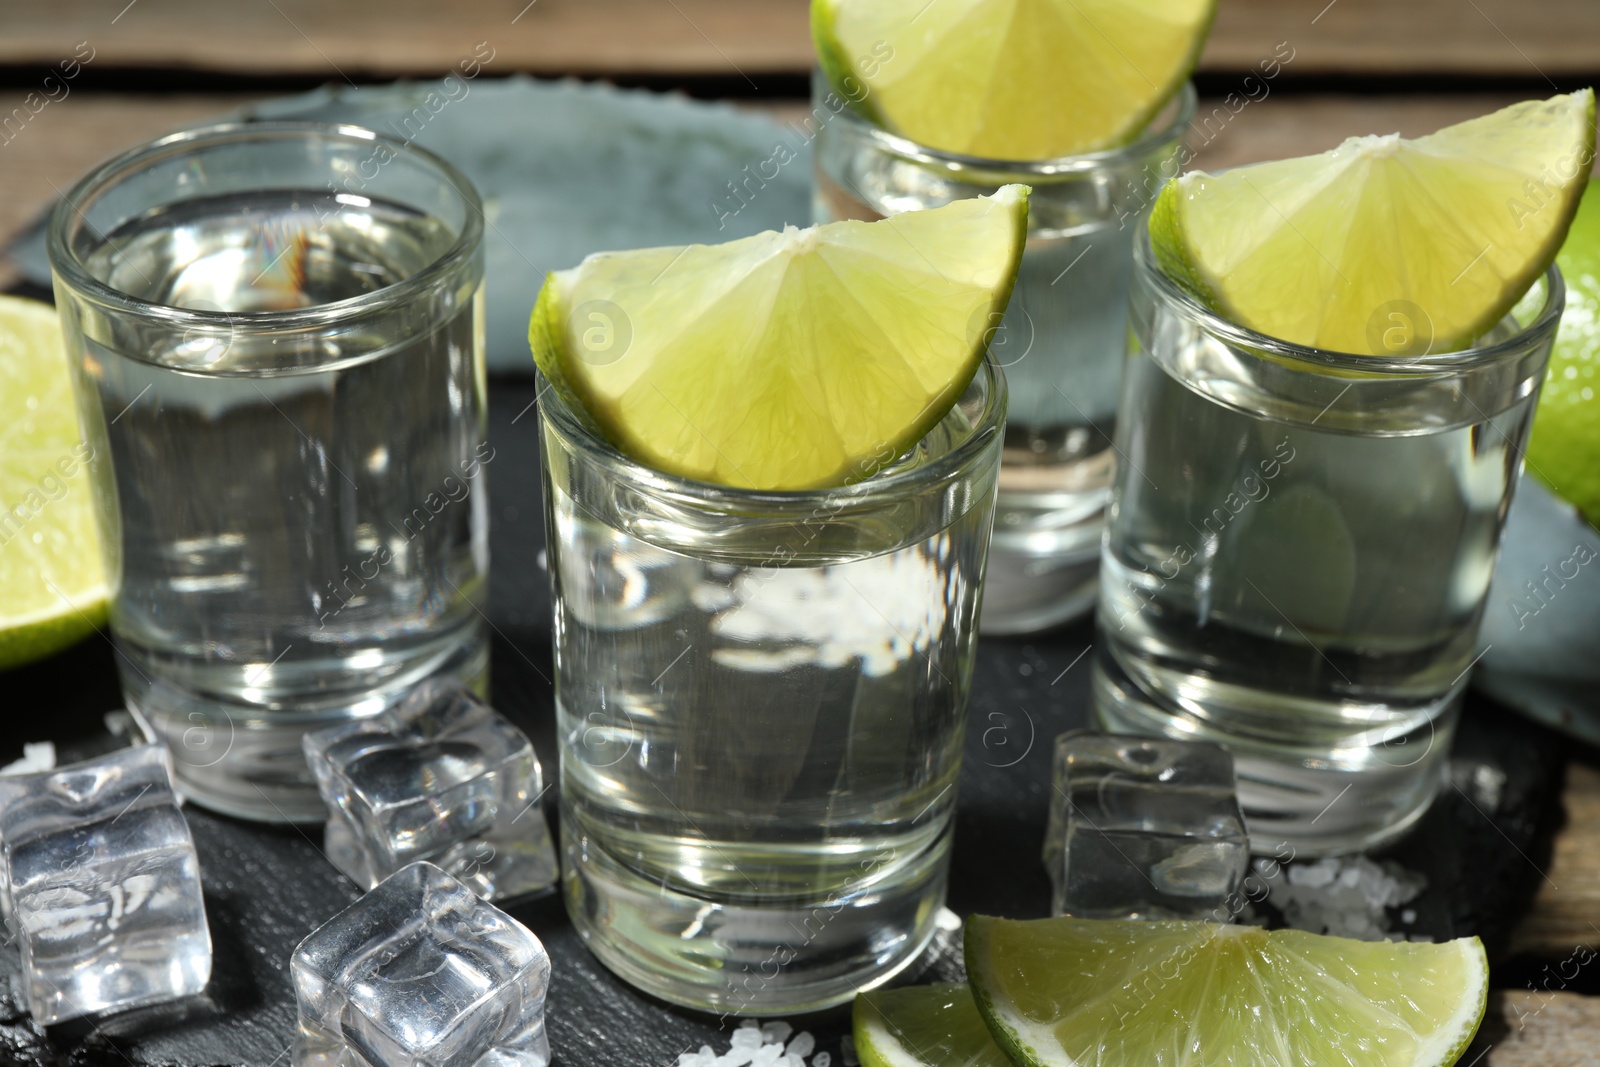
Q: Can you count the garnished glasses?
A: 3